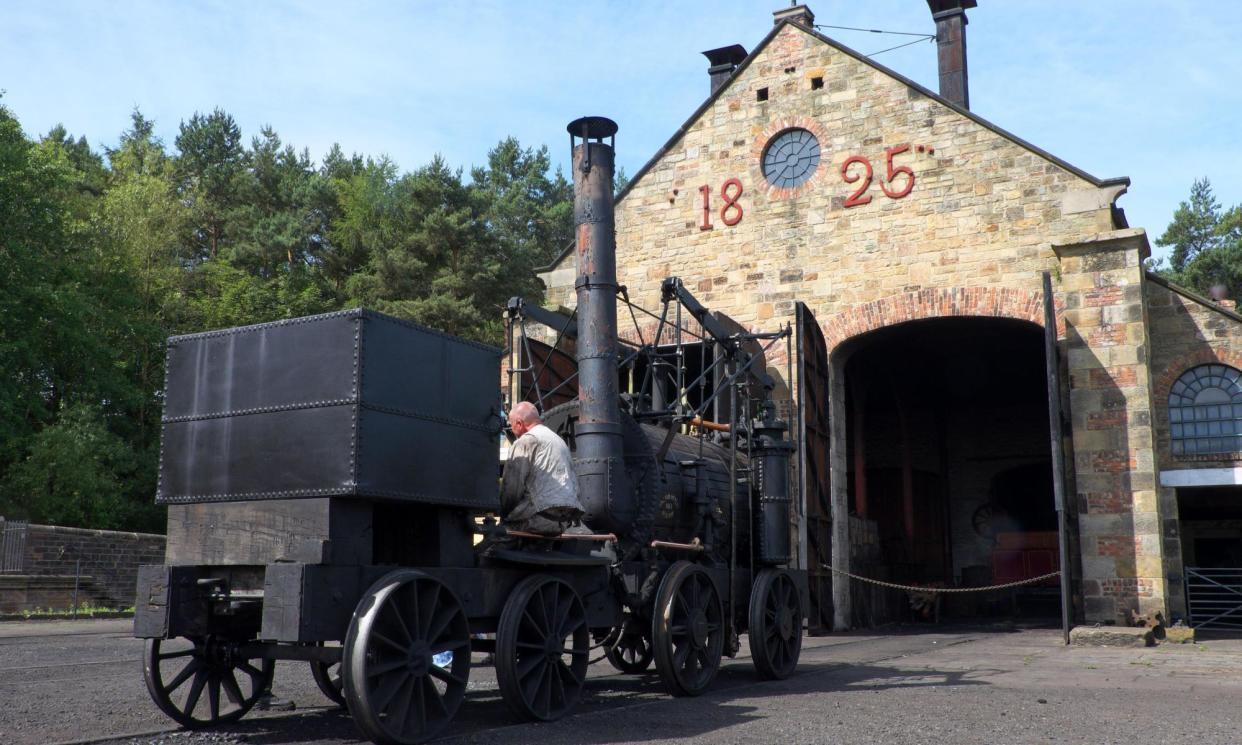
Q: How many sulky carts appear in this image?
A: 0